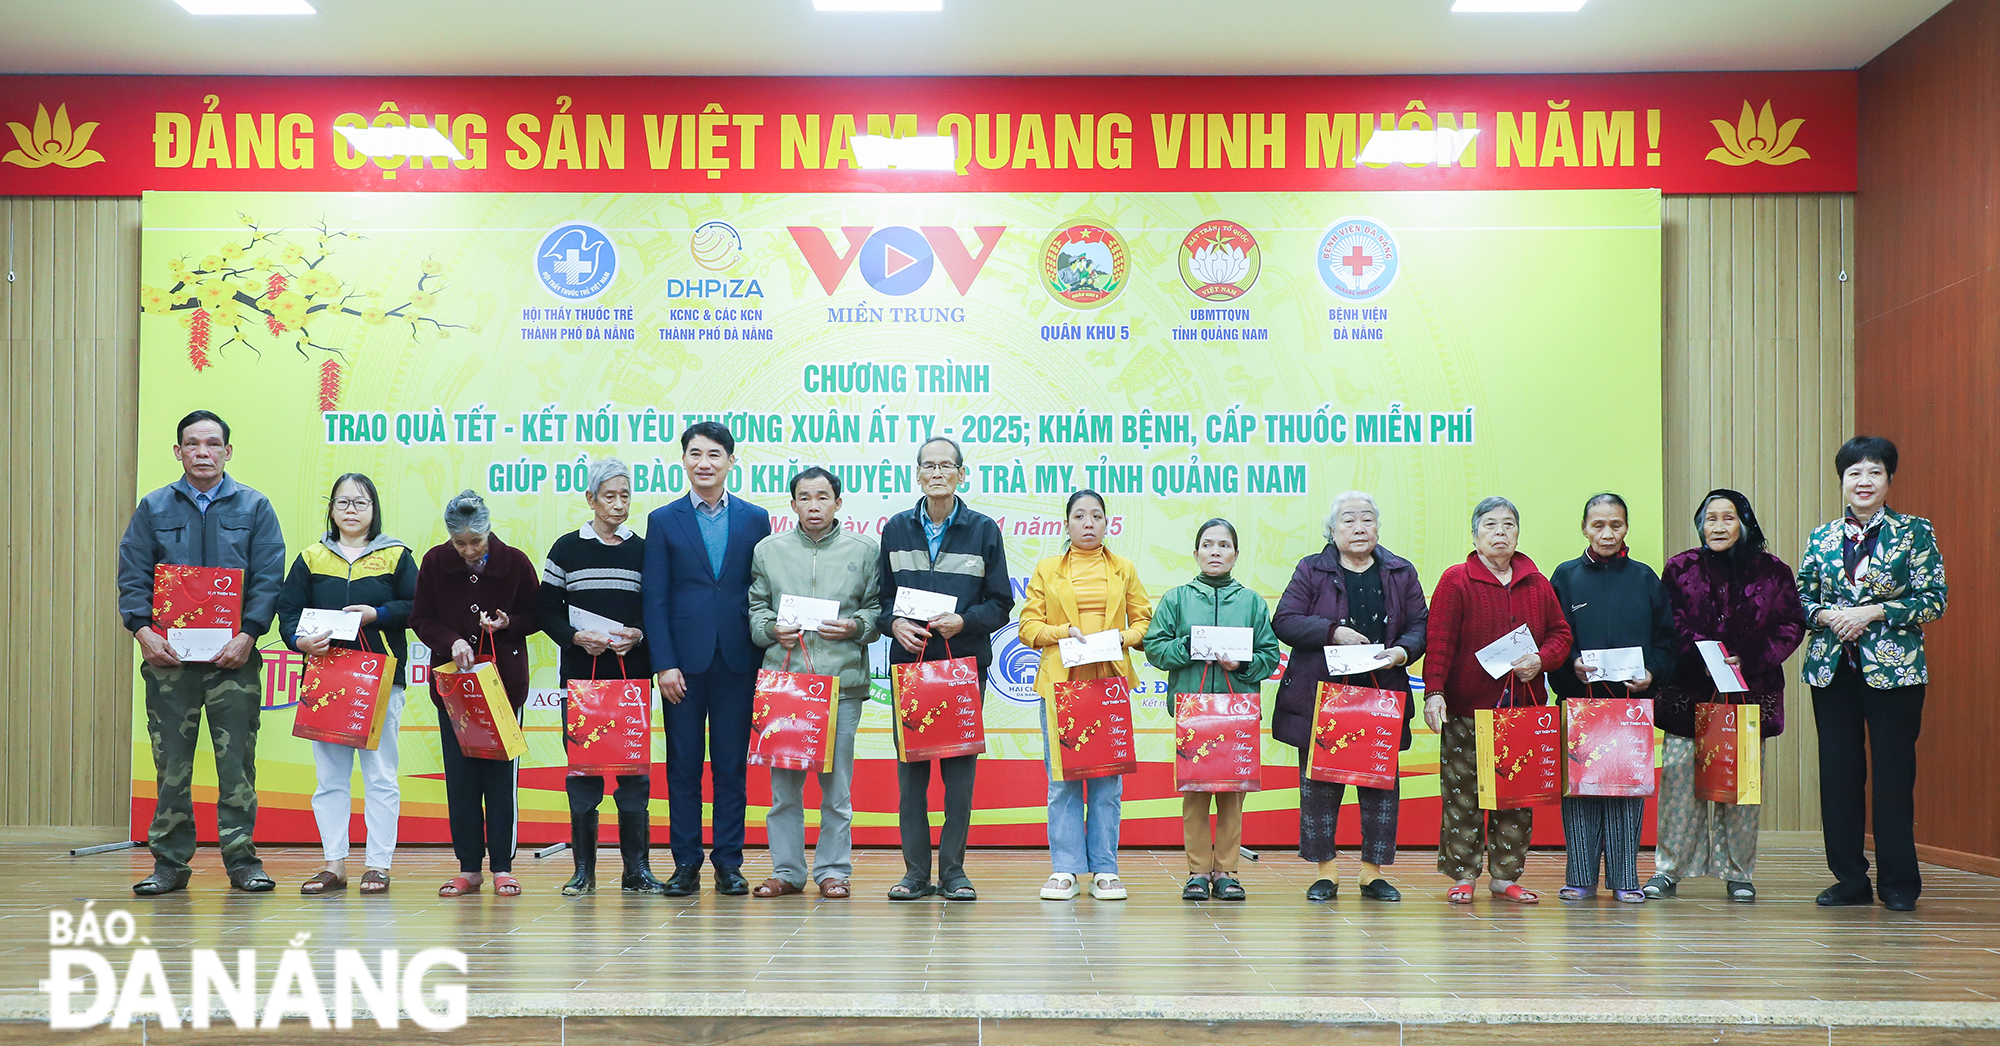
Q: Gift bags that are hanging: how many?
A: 11